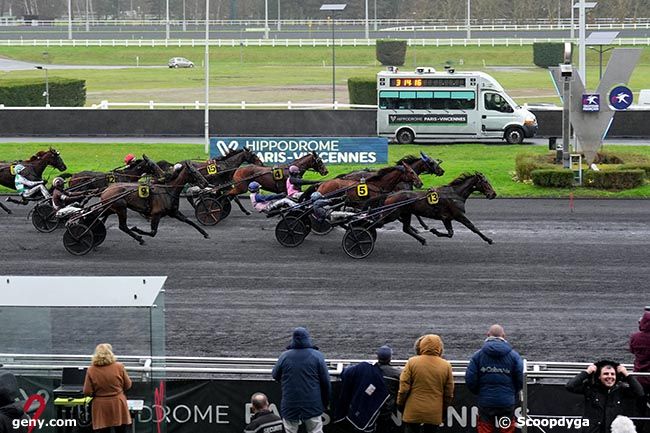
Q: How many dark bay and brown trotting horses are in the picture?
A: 8